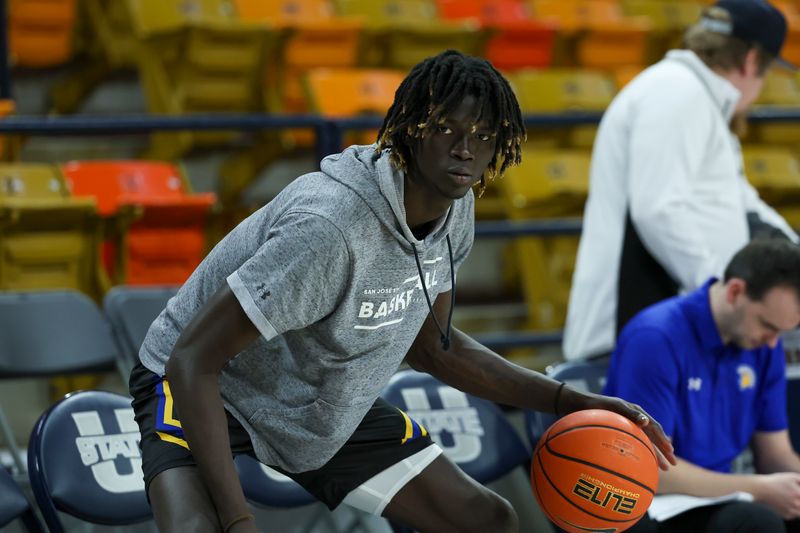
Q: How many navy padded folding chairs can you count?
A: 5